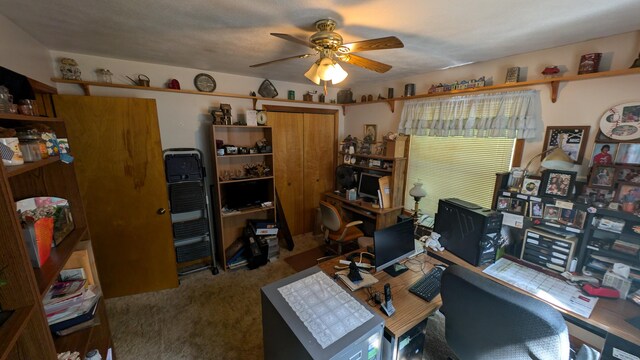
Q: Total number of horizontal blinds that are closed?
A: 1